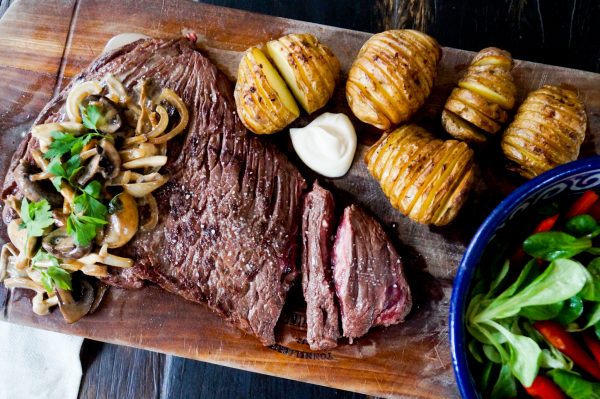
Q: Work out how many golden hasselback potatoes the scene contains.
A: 5